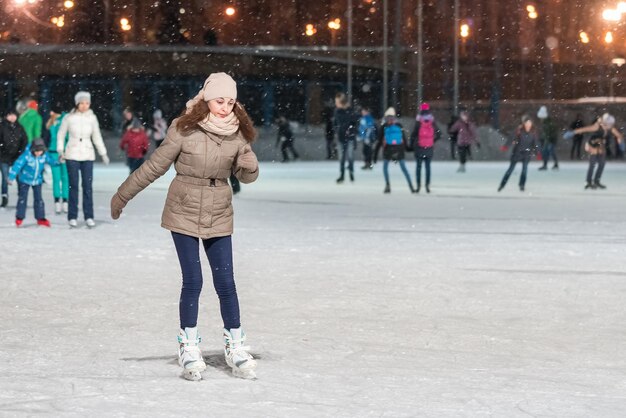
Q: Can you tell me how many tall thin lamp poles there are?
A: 4